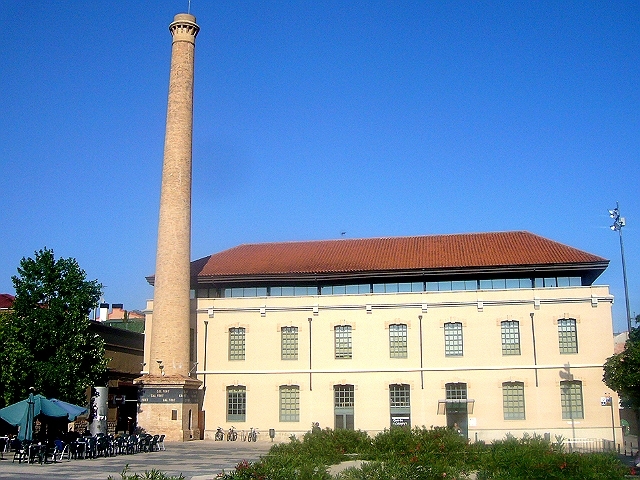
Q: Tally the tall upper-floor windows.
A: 7